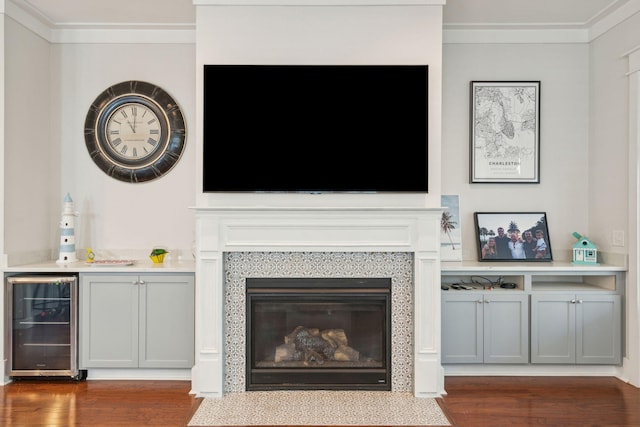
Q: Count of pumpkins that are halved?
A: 0